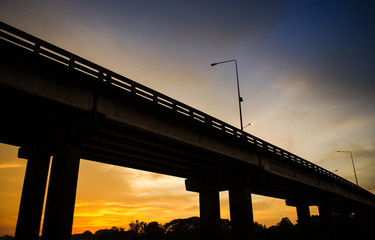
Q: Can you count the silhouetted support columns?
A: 6